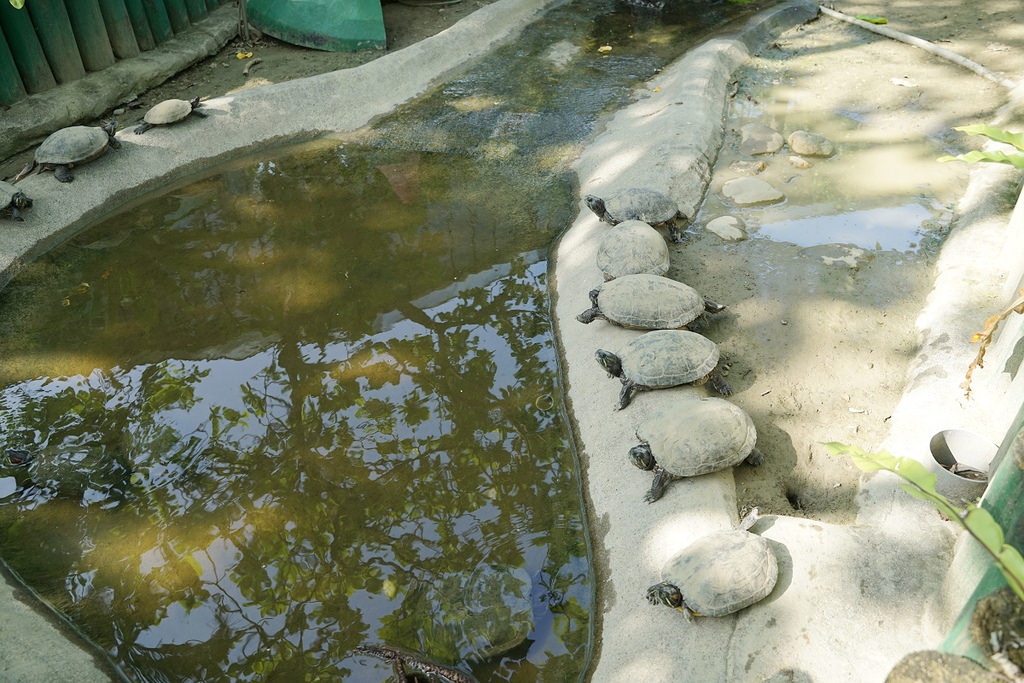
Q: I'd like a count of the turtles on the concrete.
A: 9